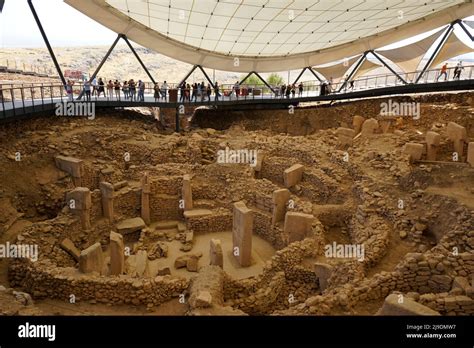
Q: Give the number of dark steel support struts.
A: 13